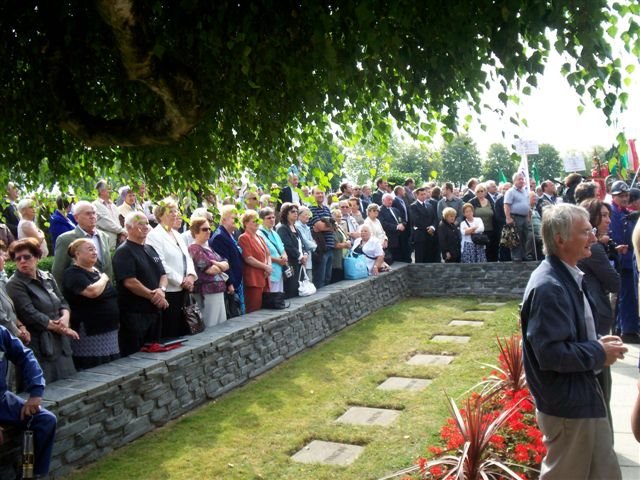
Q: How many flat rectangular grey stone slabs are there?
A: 8